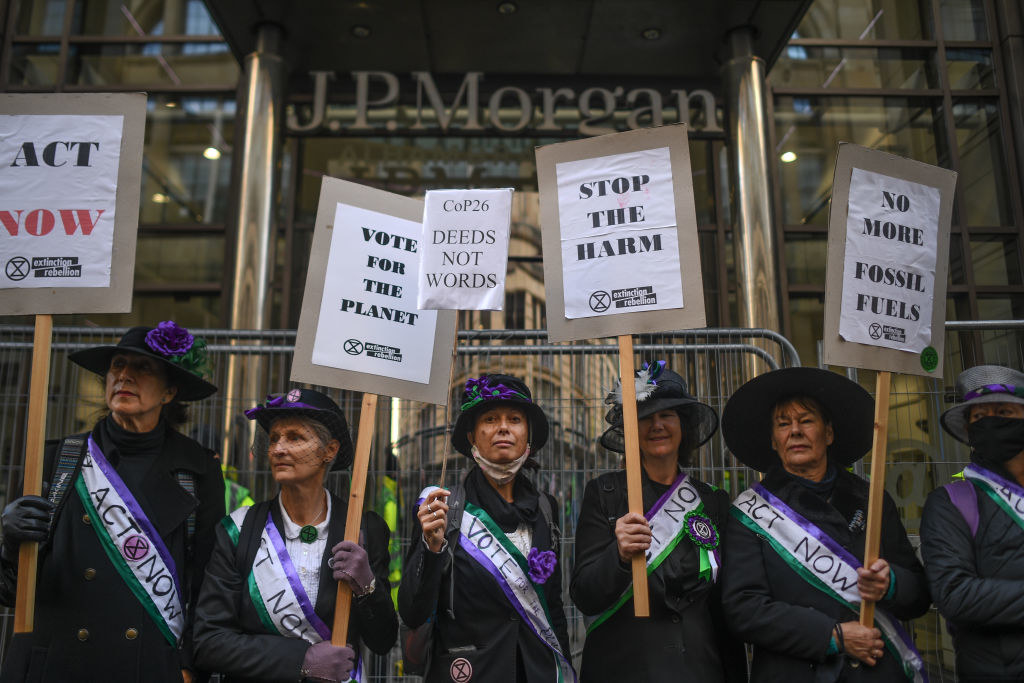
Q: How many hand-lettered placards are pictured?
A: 0